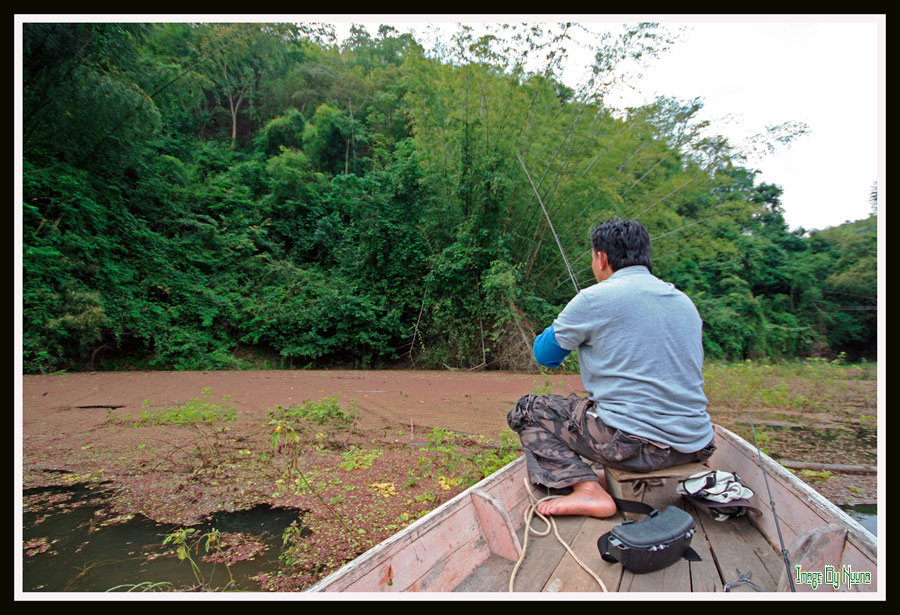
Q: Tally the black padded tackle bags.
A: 1